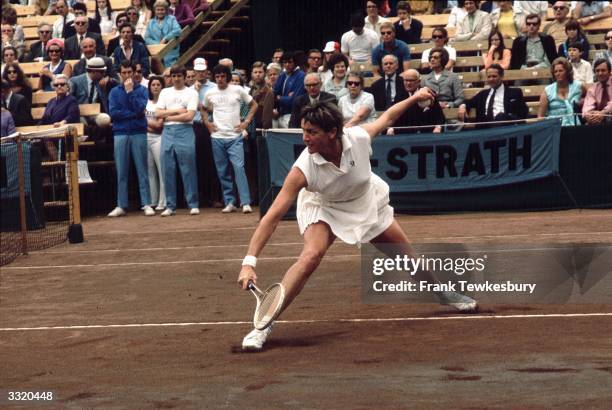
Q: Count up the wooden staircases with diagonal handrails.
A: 1